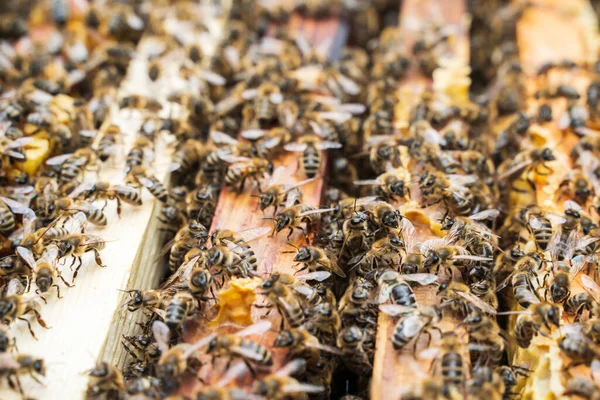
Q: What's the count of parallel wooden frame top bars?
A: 4